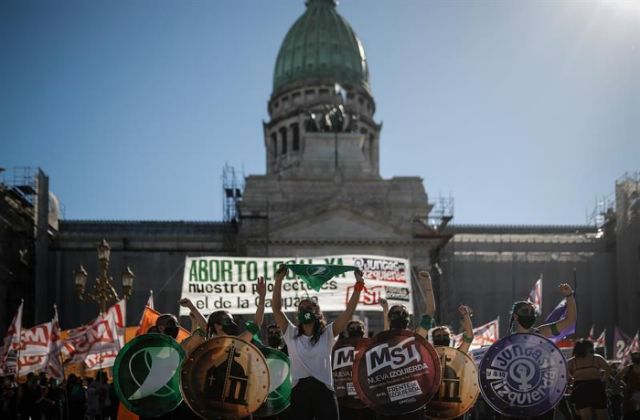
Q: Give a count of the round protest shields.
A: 7